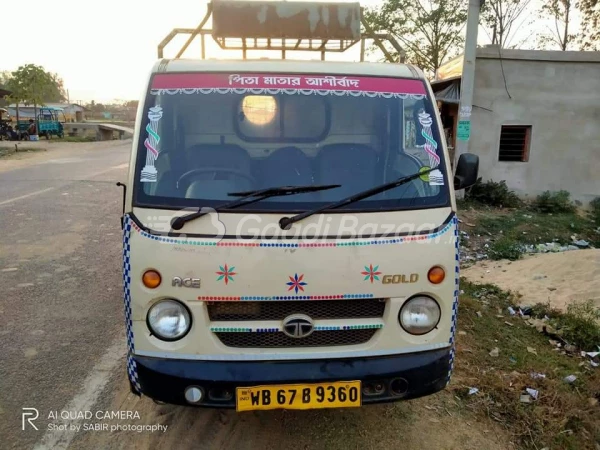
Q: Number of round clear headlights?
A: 2